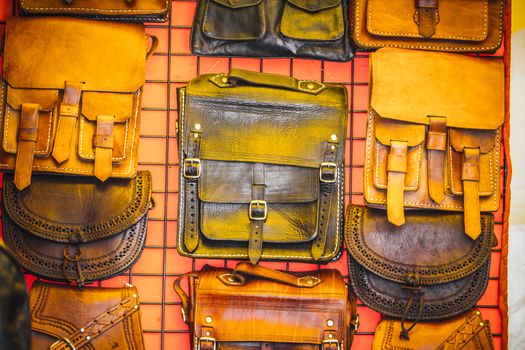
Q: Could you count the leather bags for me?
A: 11